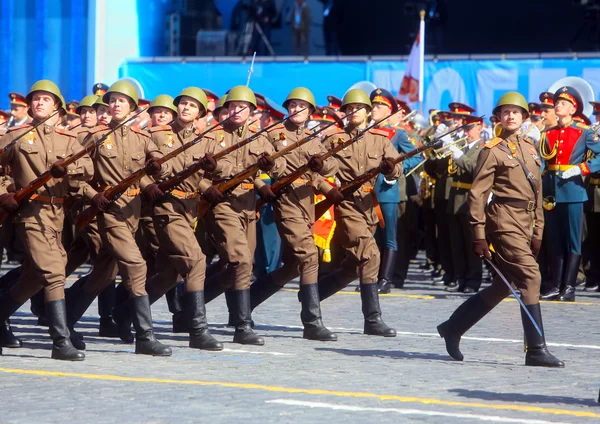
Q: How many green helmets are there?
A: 11